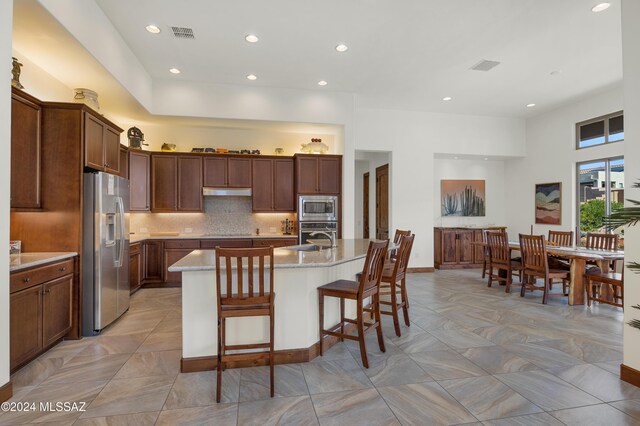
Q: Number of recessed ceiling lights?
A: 9